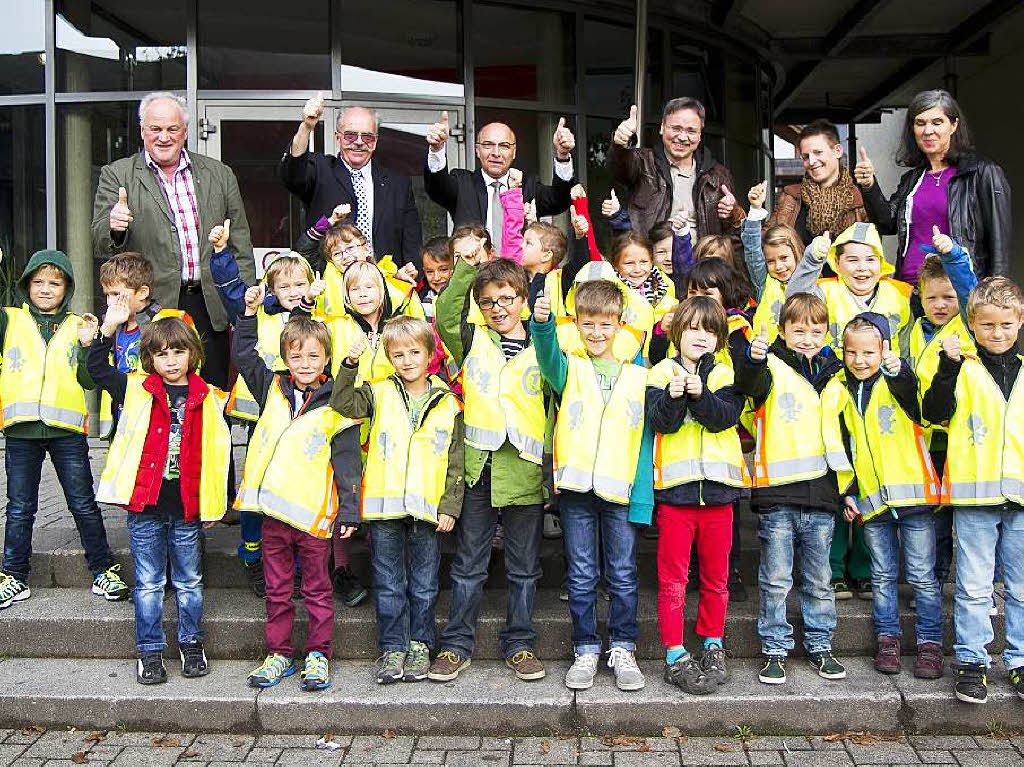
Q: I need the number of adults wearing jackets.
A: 6